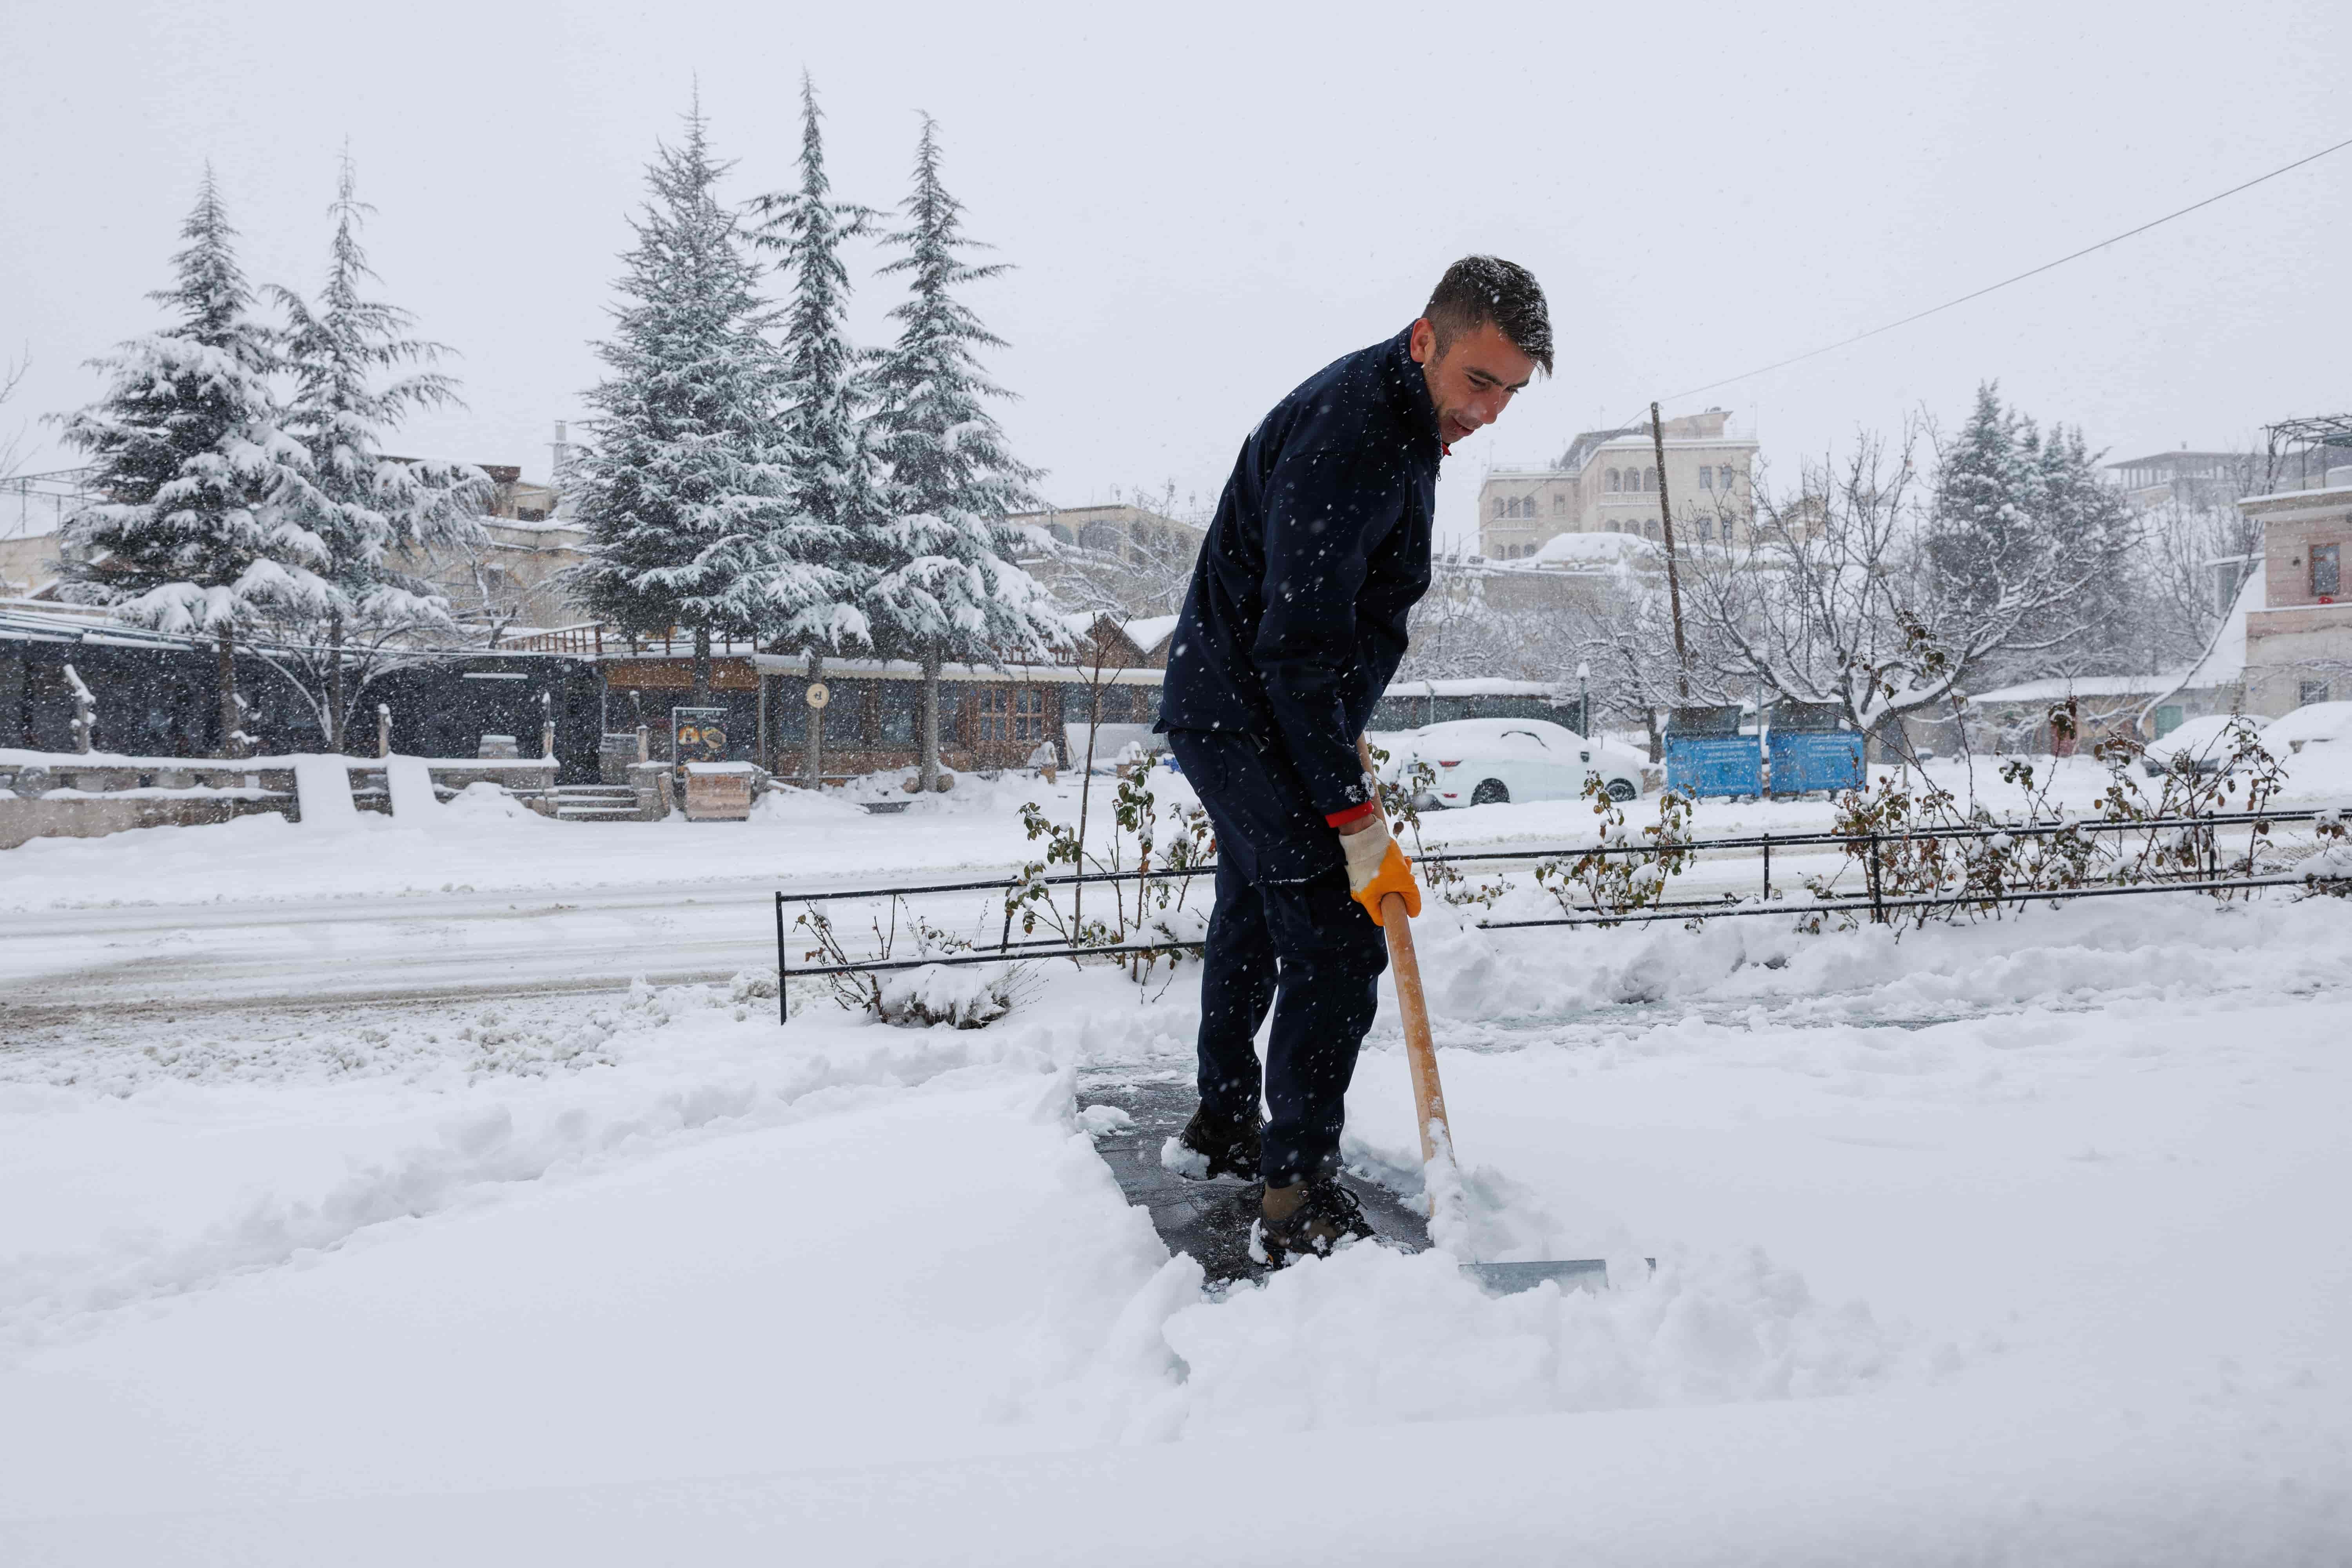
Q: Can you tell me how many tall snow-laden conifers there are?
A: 5